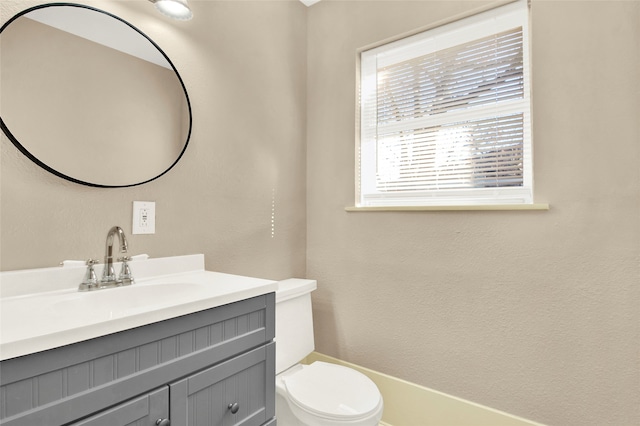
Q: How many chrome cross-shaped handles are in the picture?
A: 2